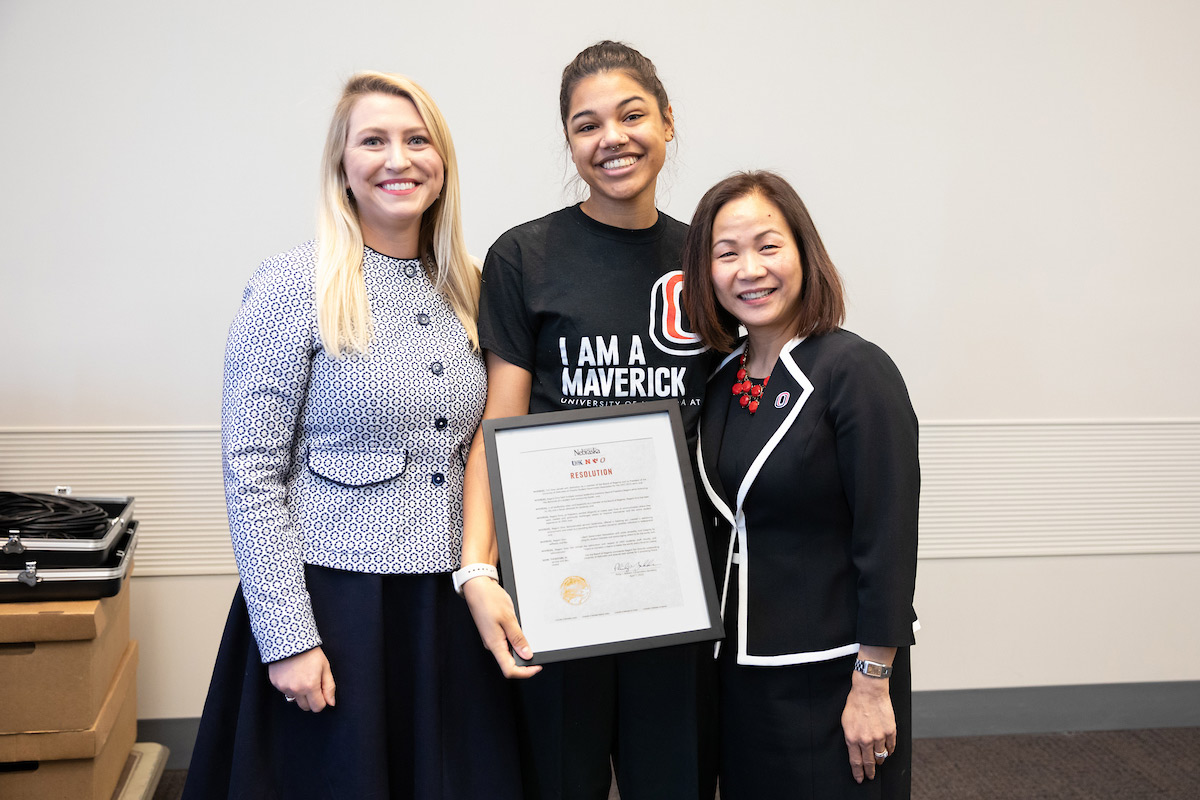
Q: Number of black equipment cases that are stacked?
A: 2